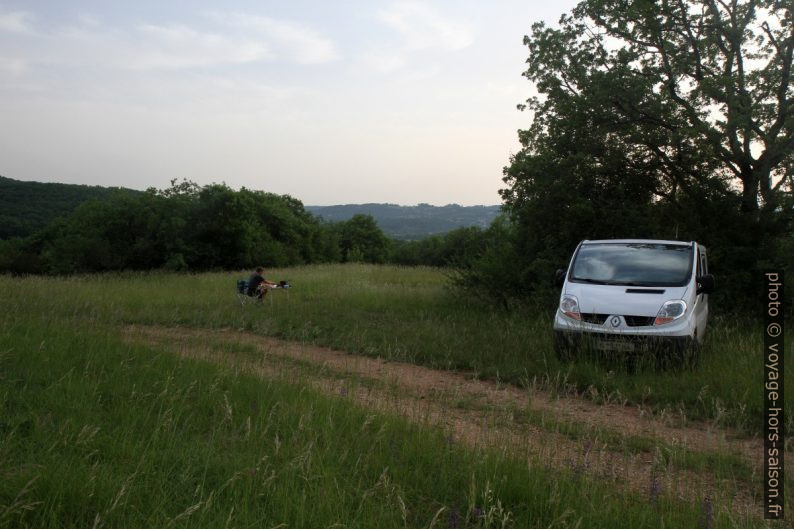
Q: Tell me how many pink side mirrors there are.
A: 0